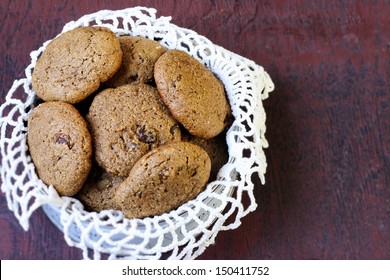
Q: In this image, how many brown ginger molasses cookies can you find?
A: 8